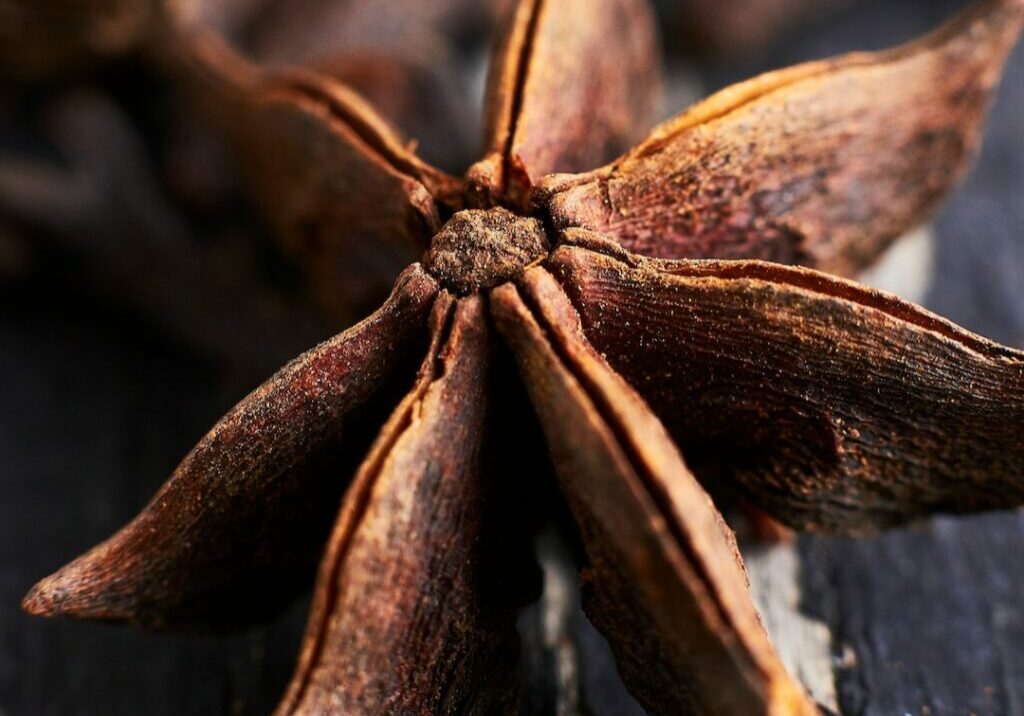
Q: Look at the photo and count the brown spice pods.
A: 7